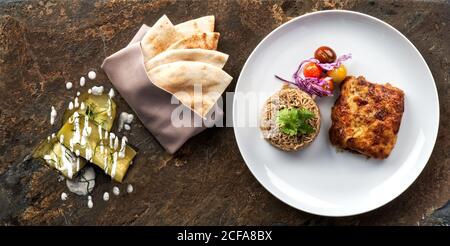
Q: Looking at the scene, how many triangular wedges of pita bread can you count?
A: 5